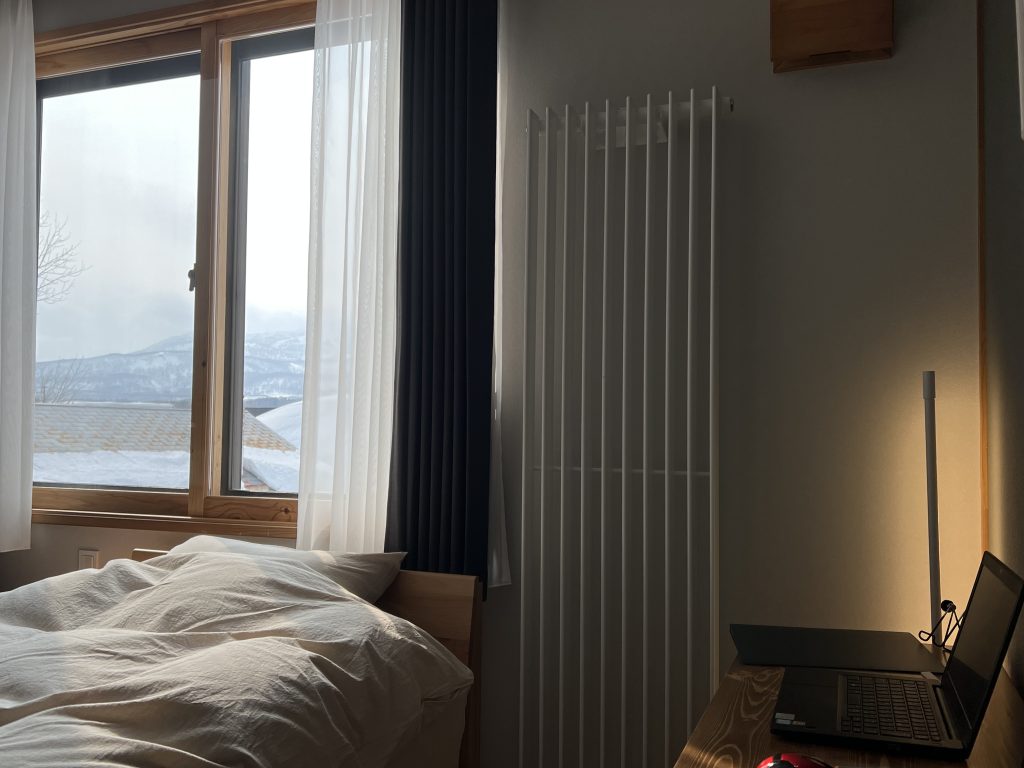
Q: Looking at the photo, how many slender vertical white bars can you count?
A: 10